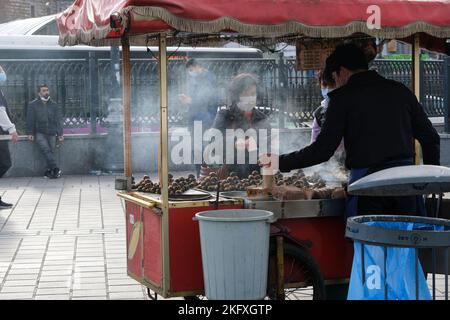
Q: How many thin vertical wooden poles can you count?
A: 3